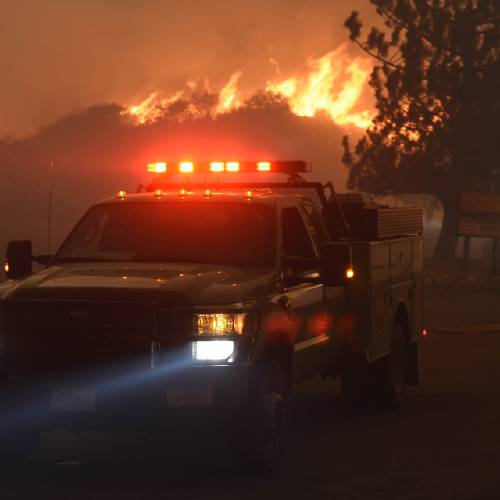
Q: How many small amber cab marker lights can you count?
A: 5